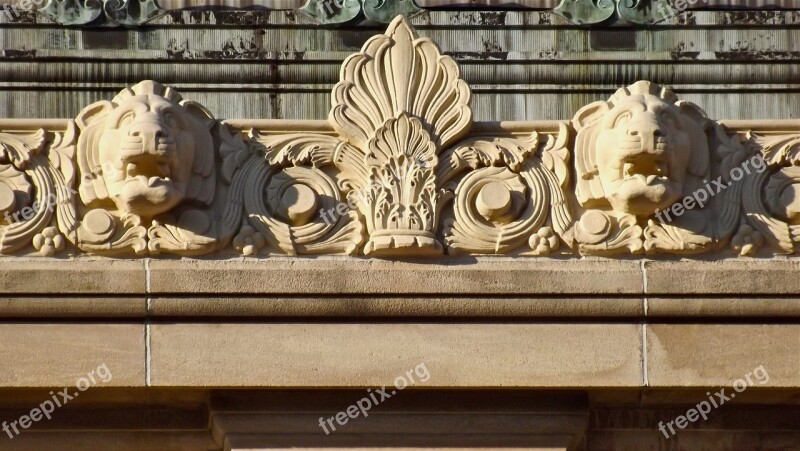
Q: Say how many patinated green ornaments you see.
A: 3